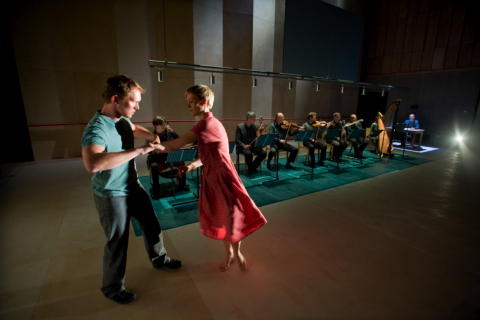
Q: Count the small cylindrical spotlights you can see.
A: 8